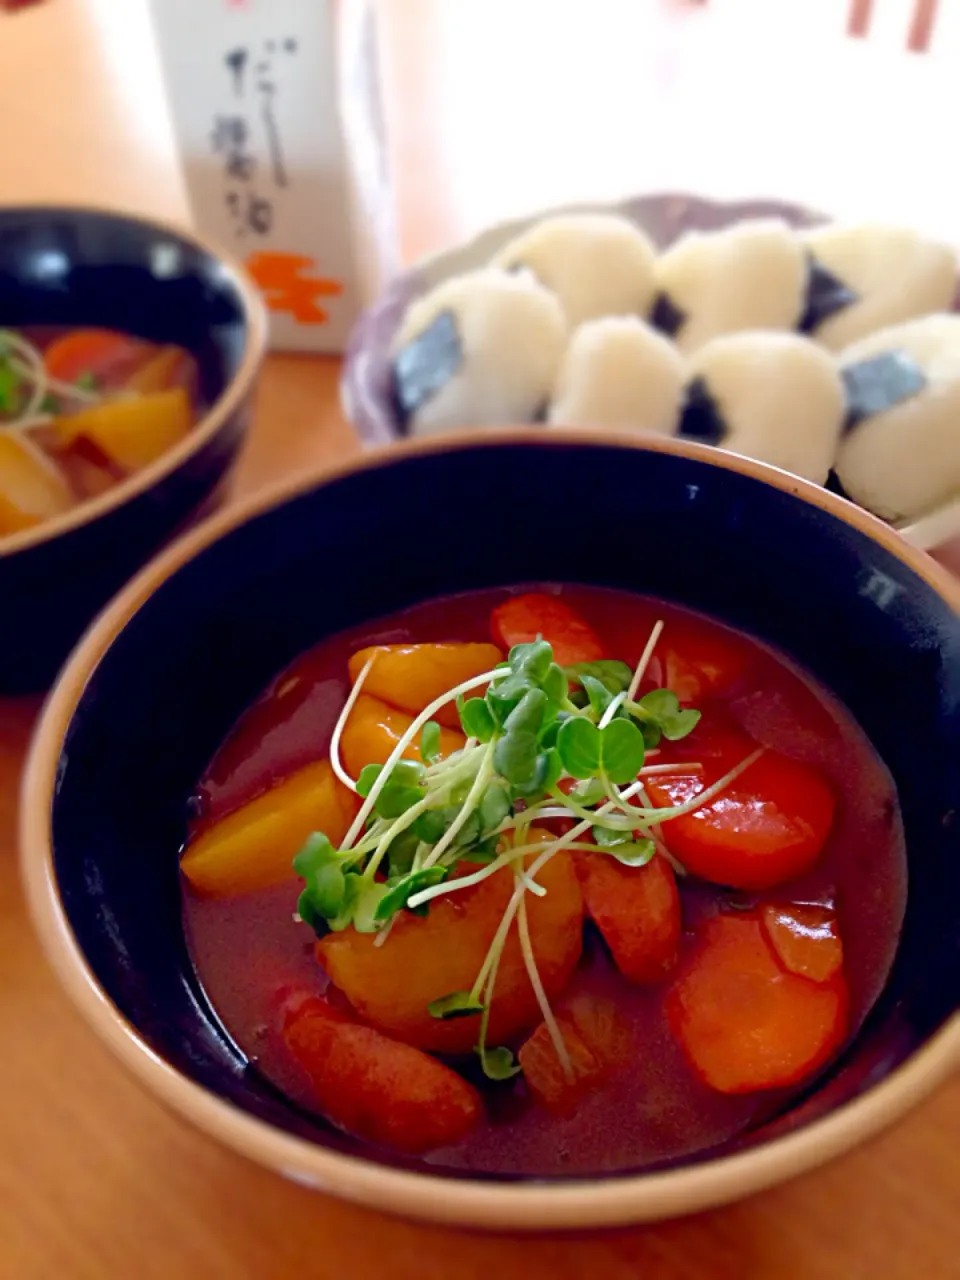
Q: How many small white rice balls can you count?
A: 7